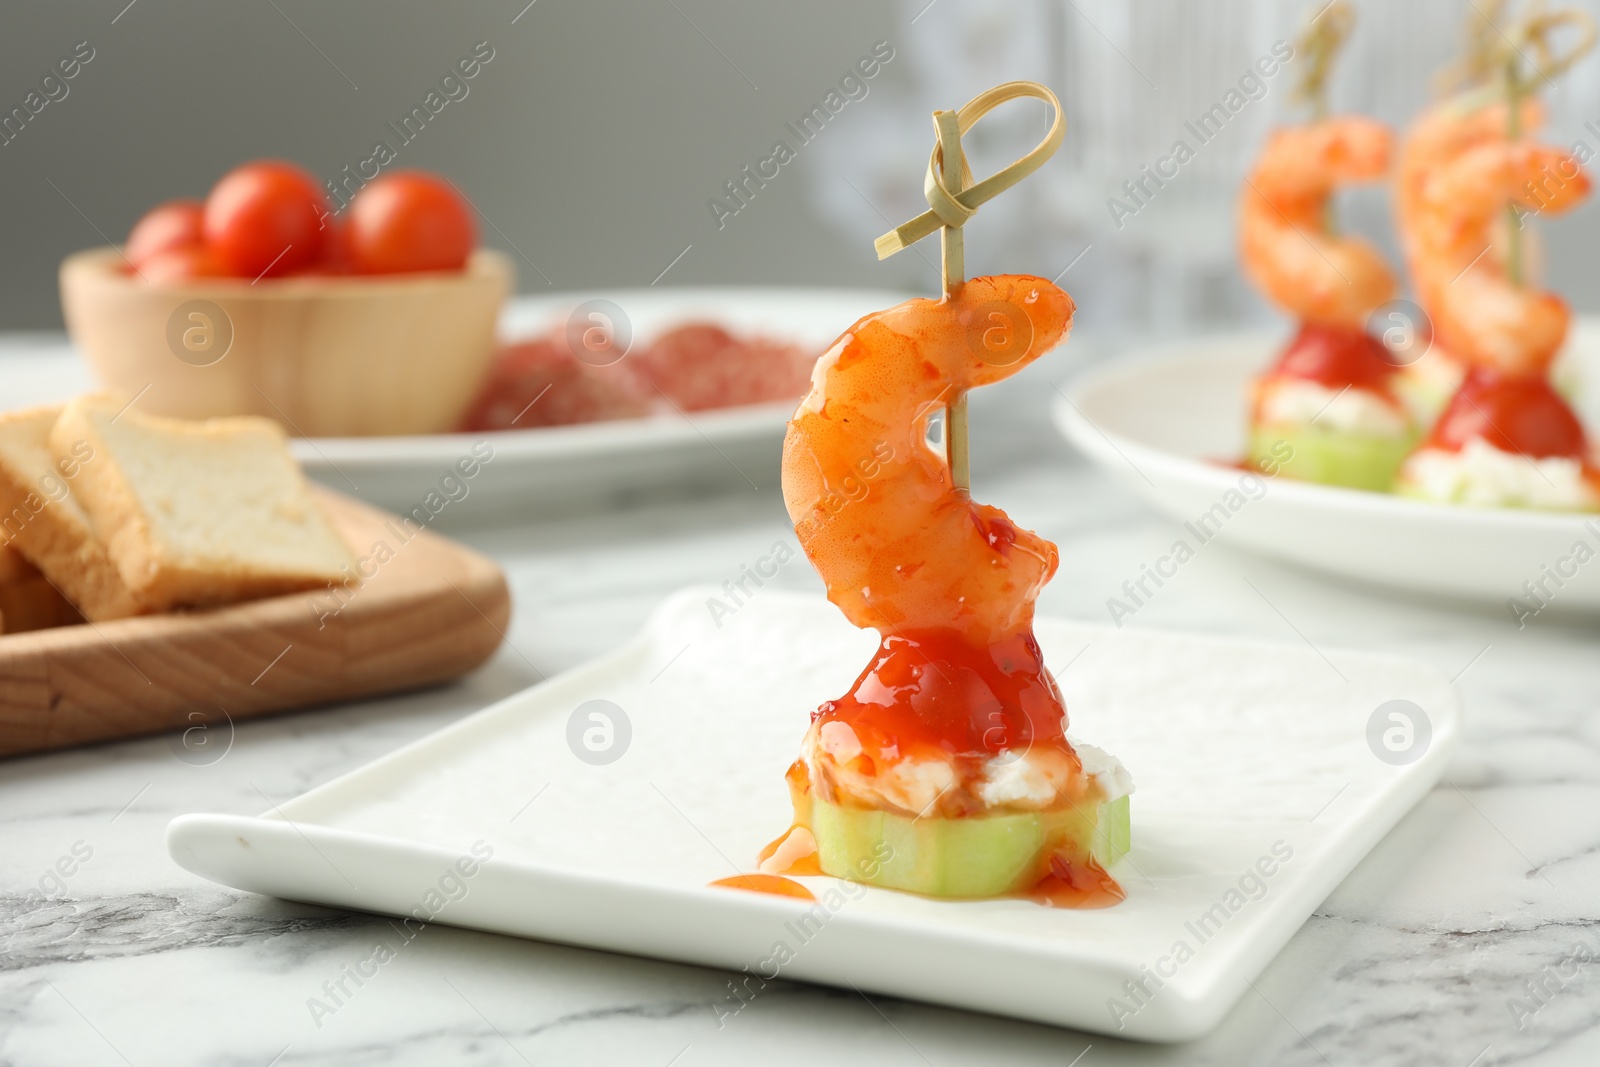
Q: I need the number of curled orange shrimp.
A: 4